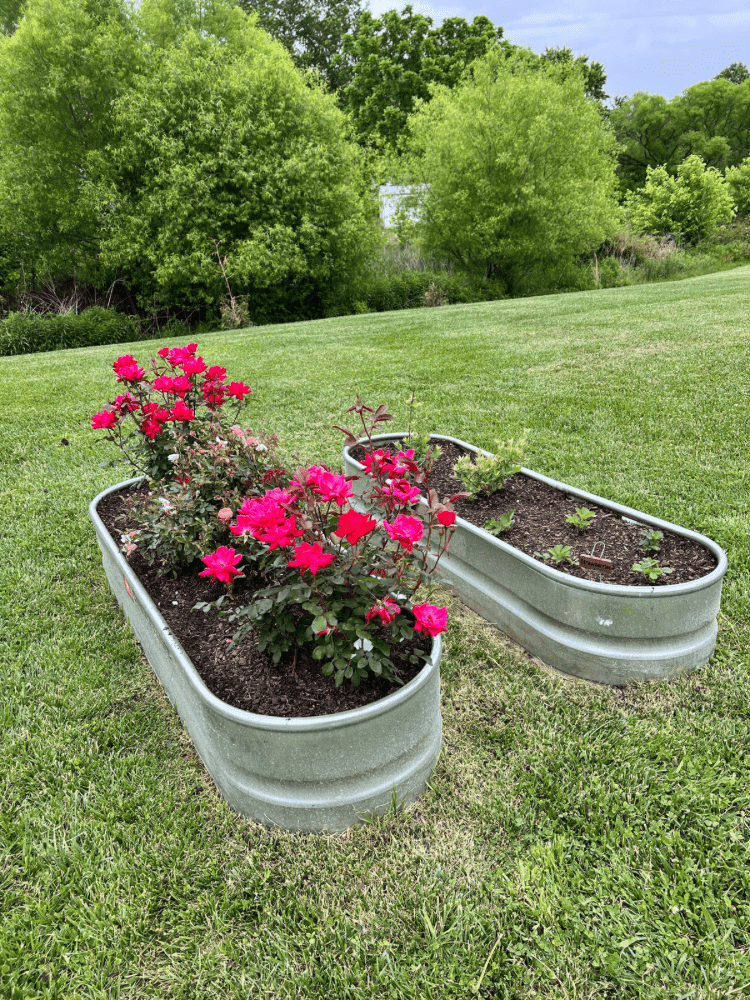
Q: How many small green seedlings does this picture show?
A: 5